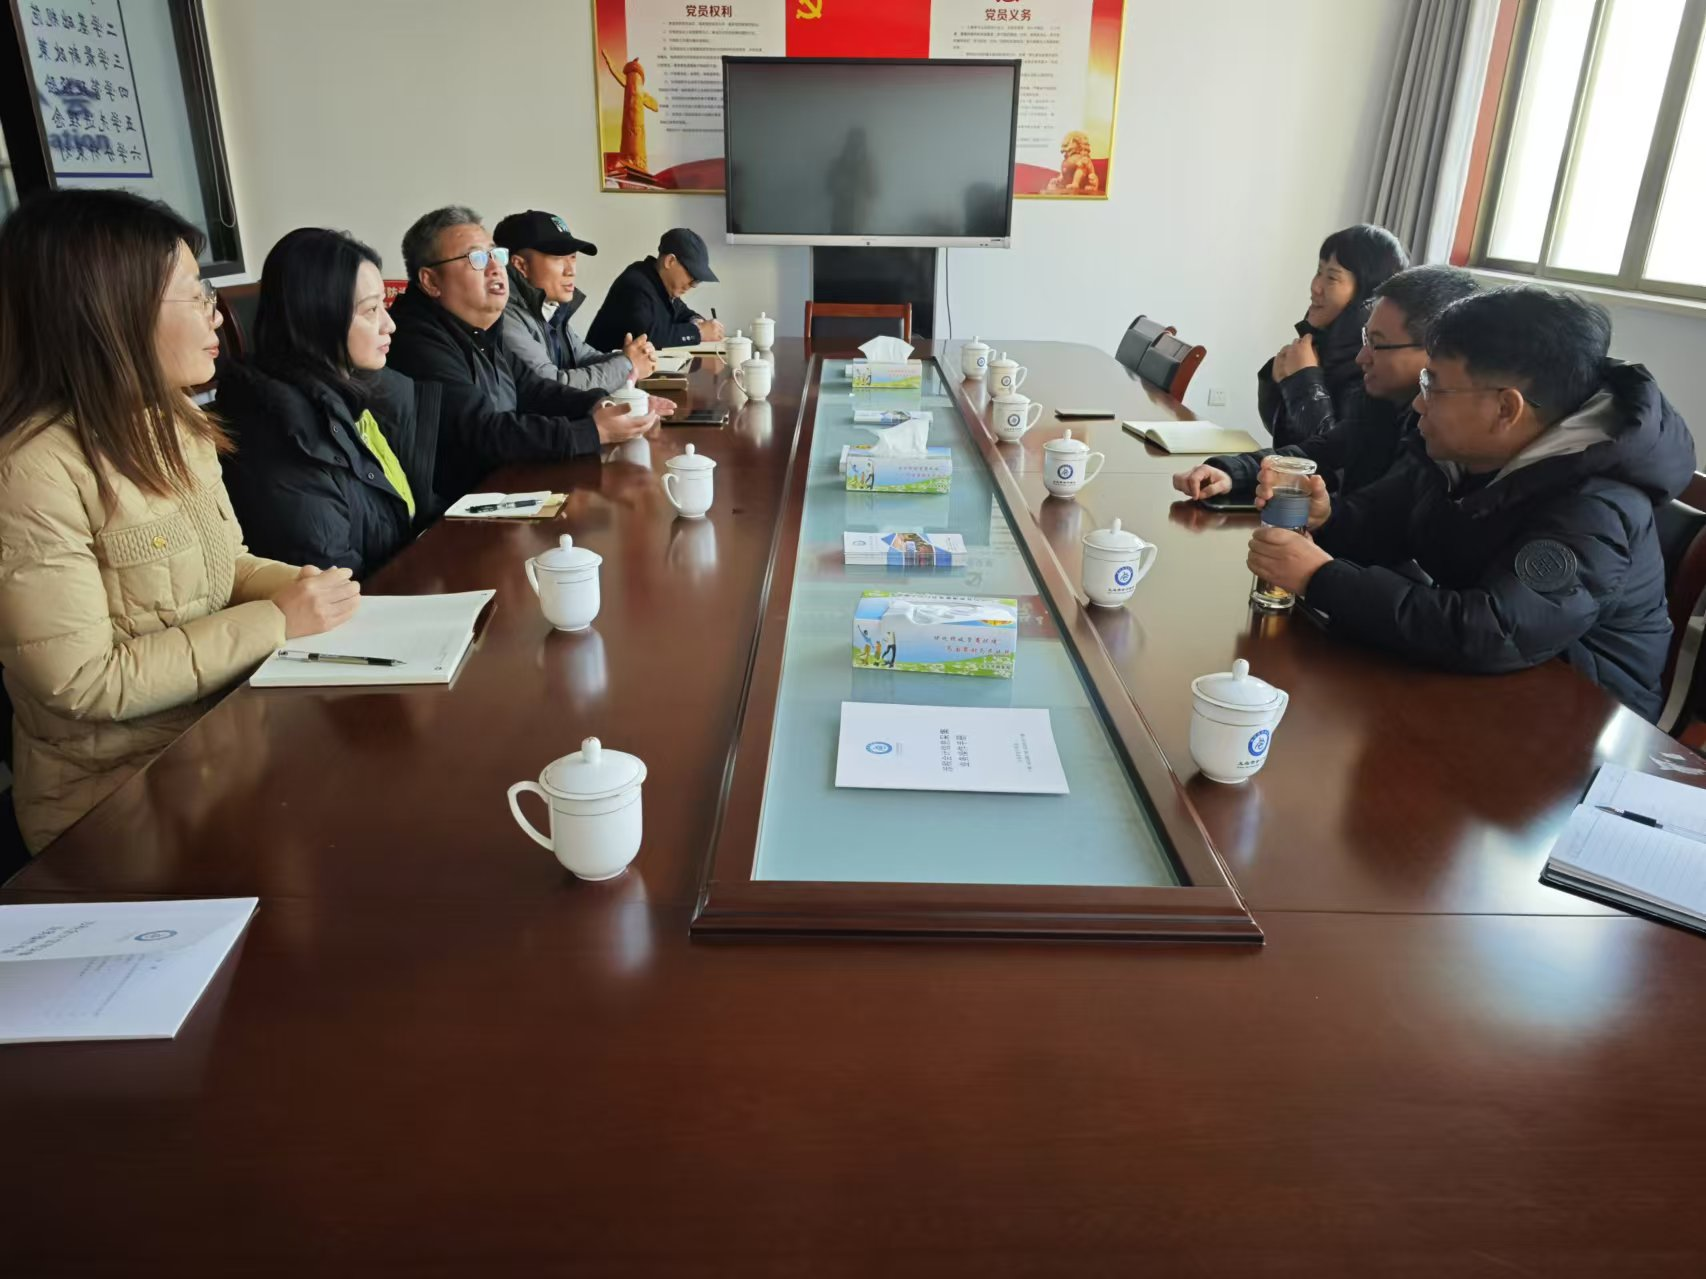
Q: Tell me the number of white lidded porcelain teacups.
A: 13